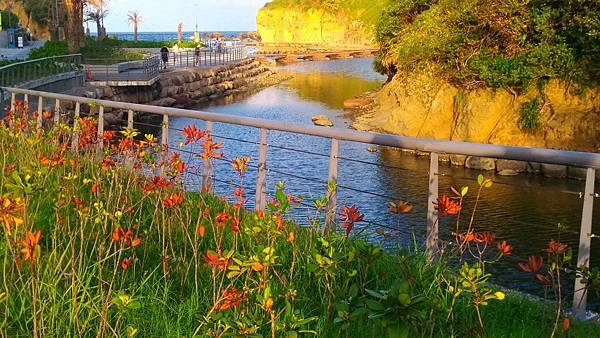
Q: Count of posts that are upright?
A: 13